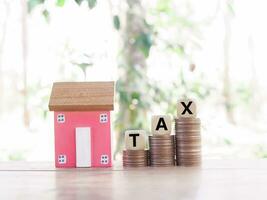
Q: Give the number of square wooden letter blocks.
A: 3